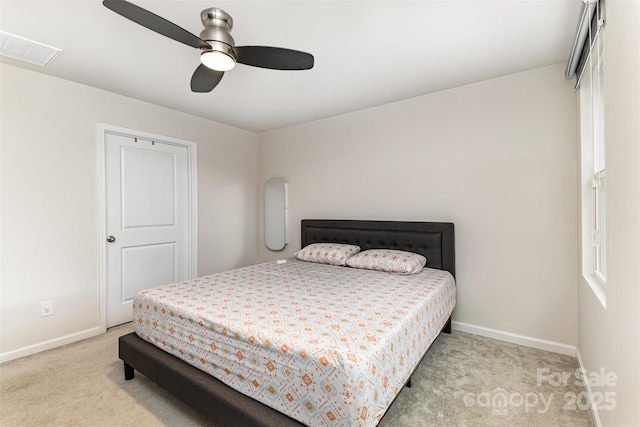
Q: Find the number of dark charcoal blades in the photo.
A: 3